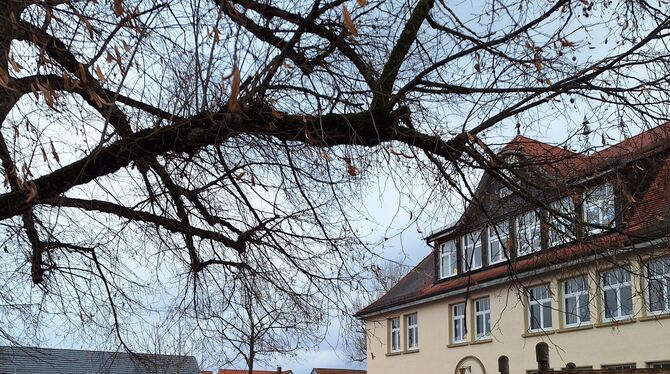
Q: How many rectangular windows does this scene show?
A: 14